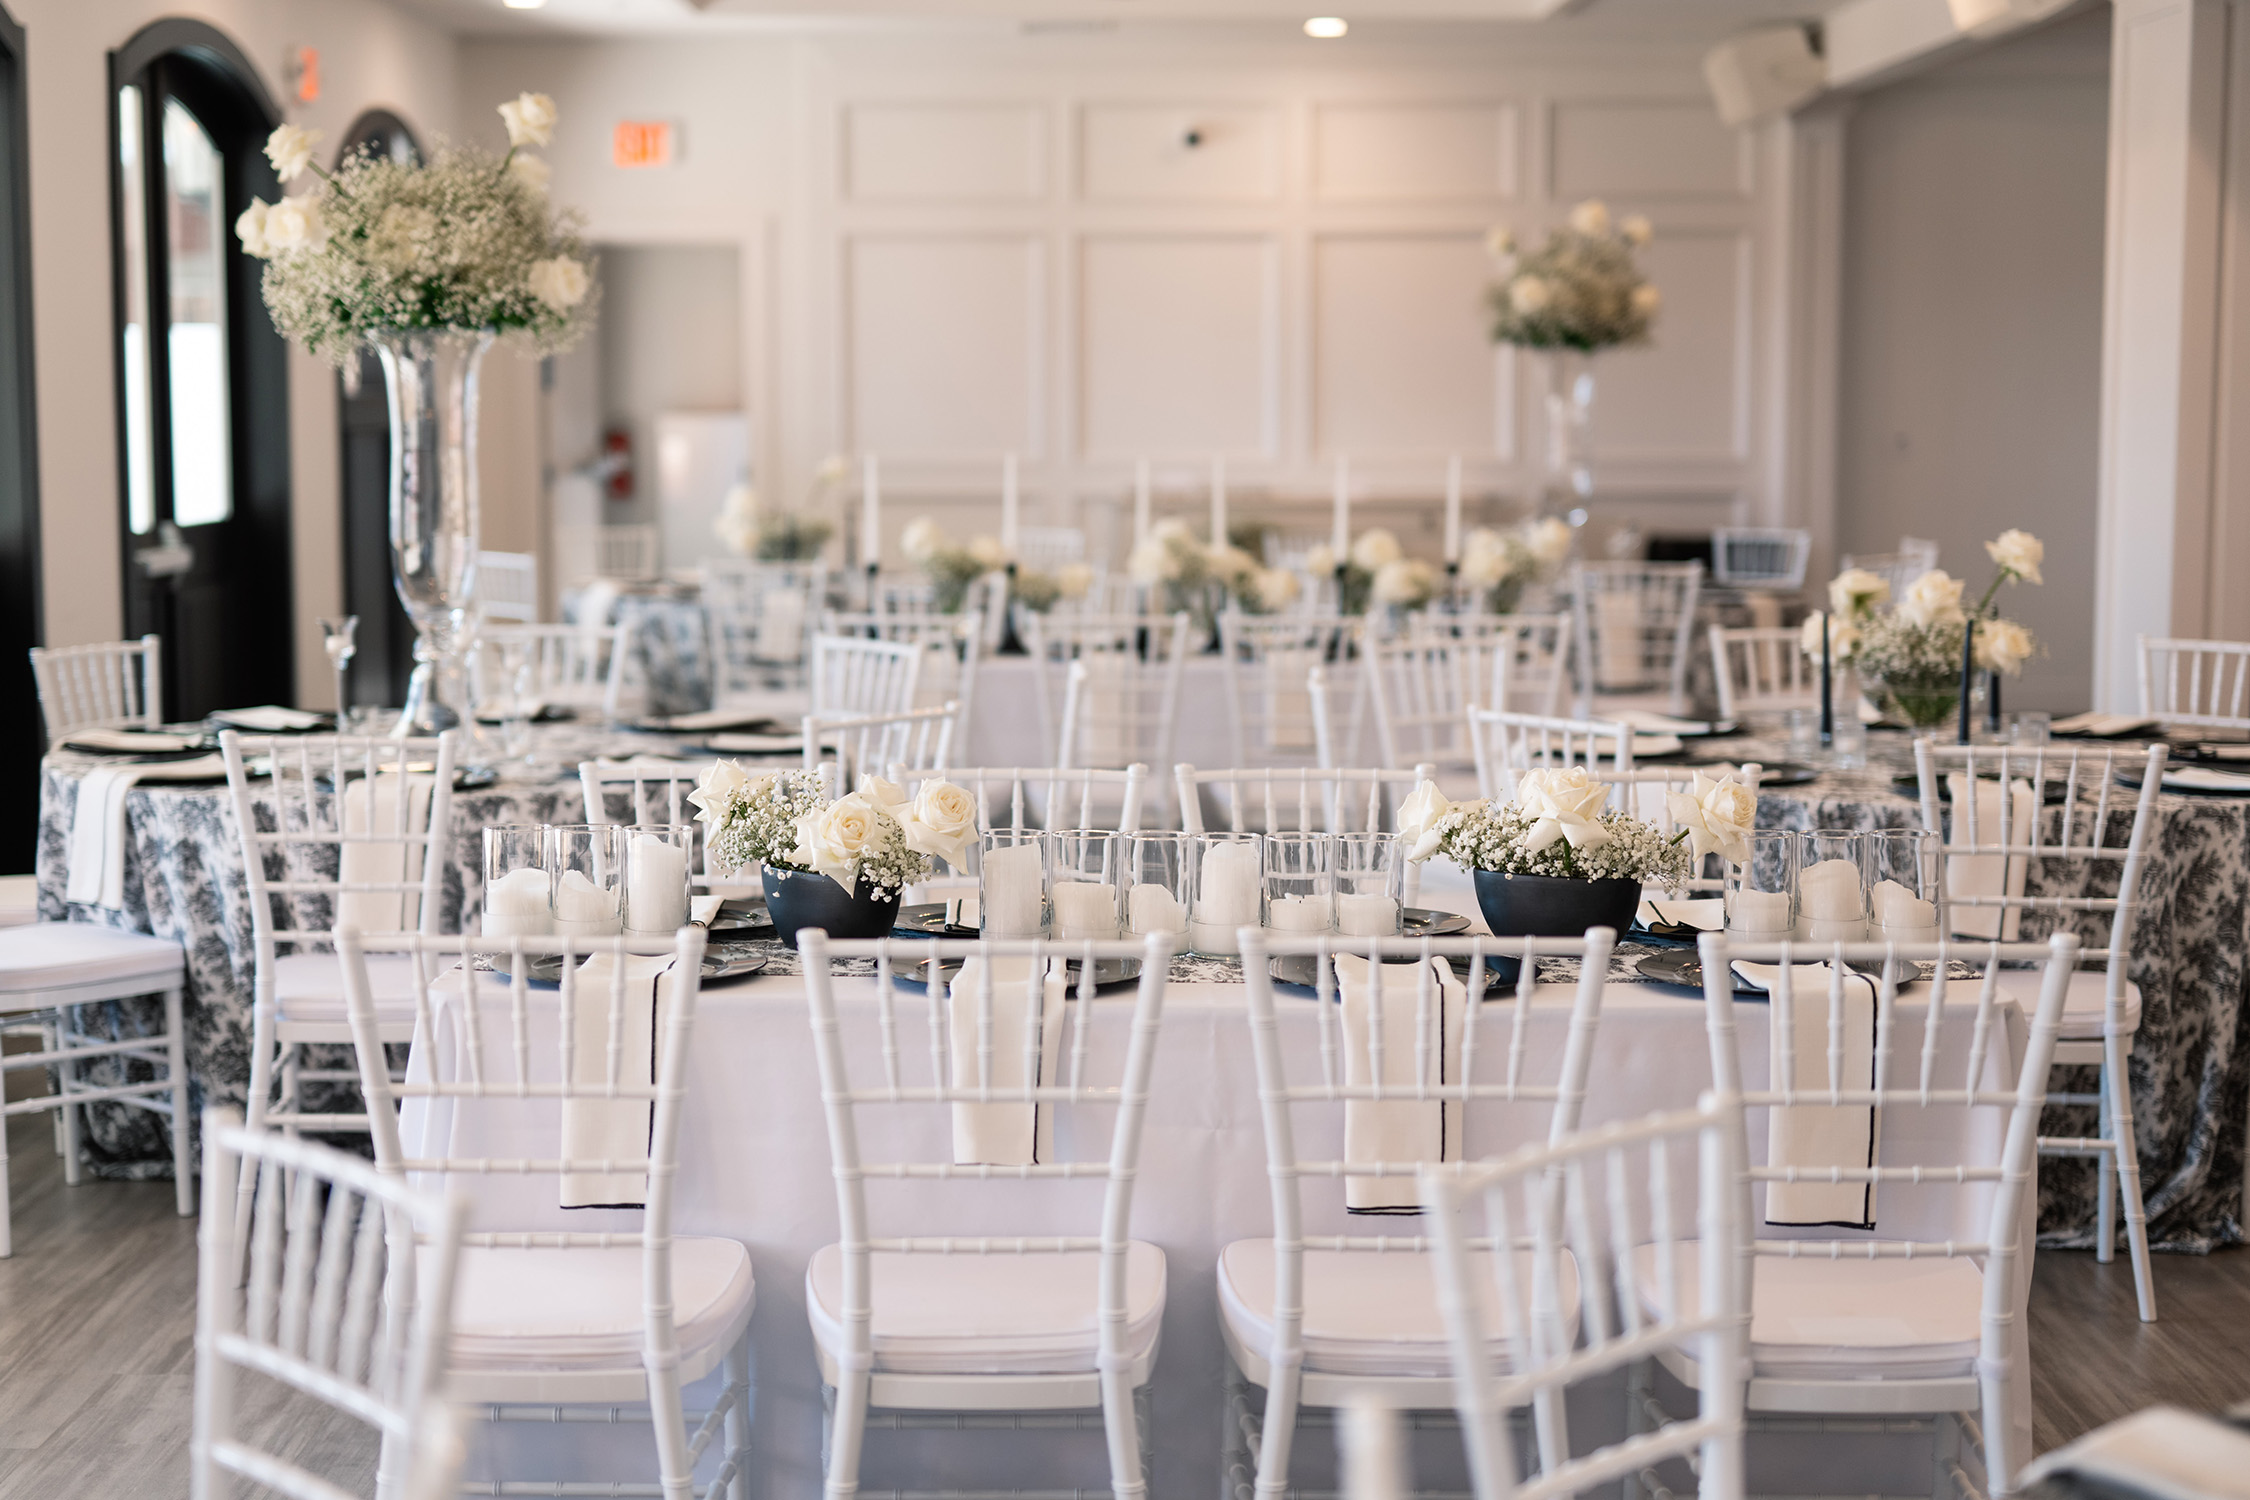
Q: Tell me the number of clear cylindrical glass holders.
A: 12